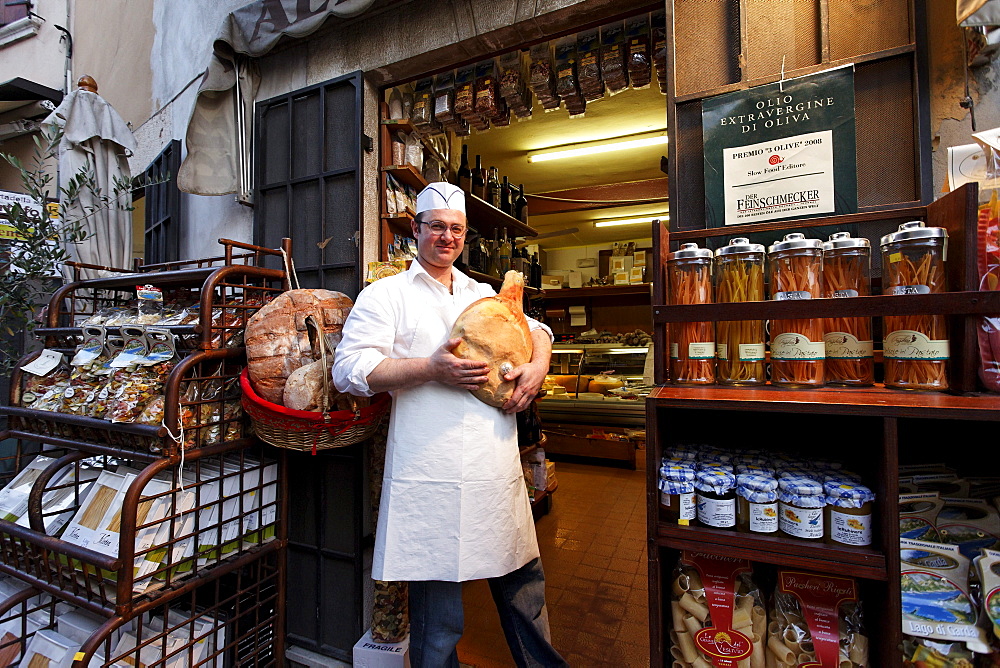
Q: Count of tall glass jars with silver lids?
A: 5